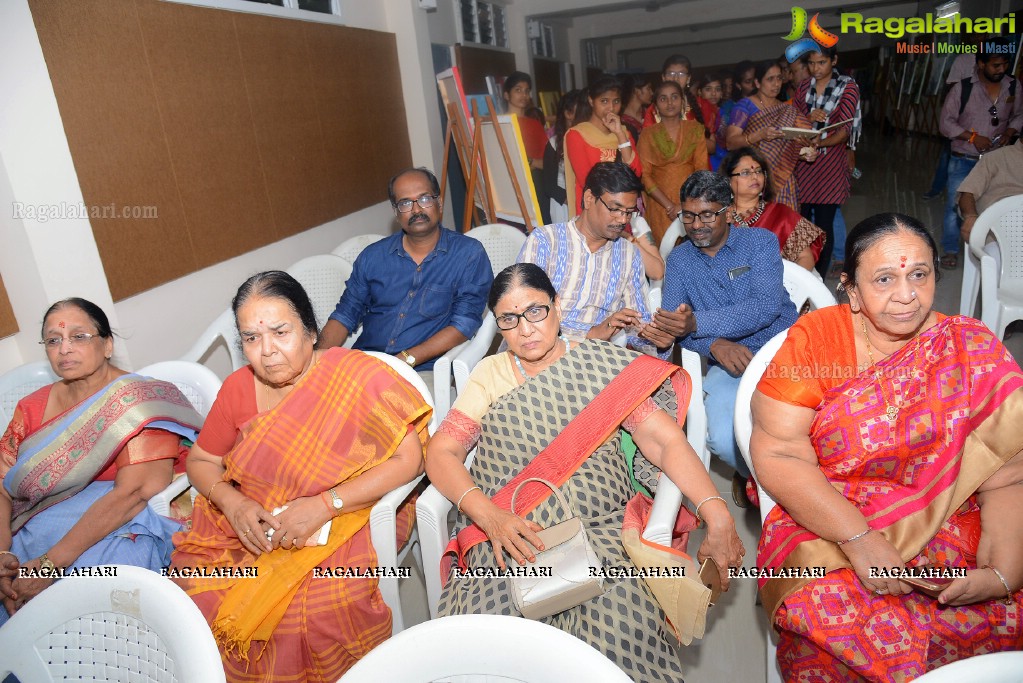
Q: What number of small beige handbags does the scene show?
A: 1